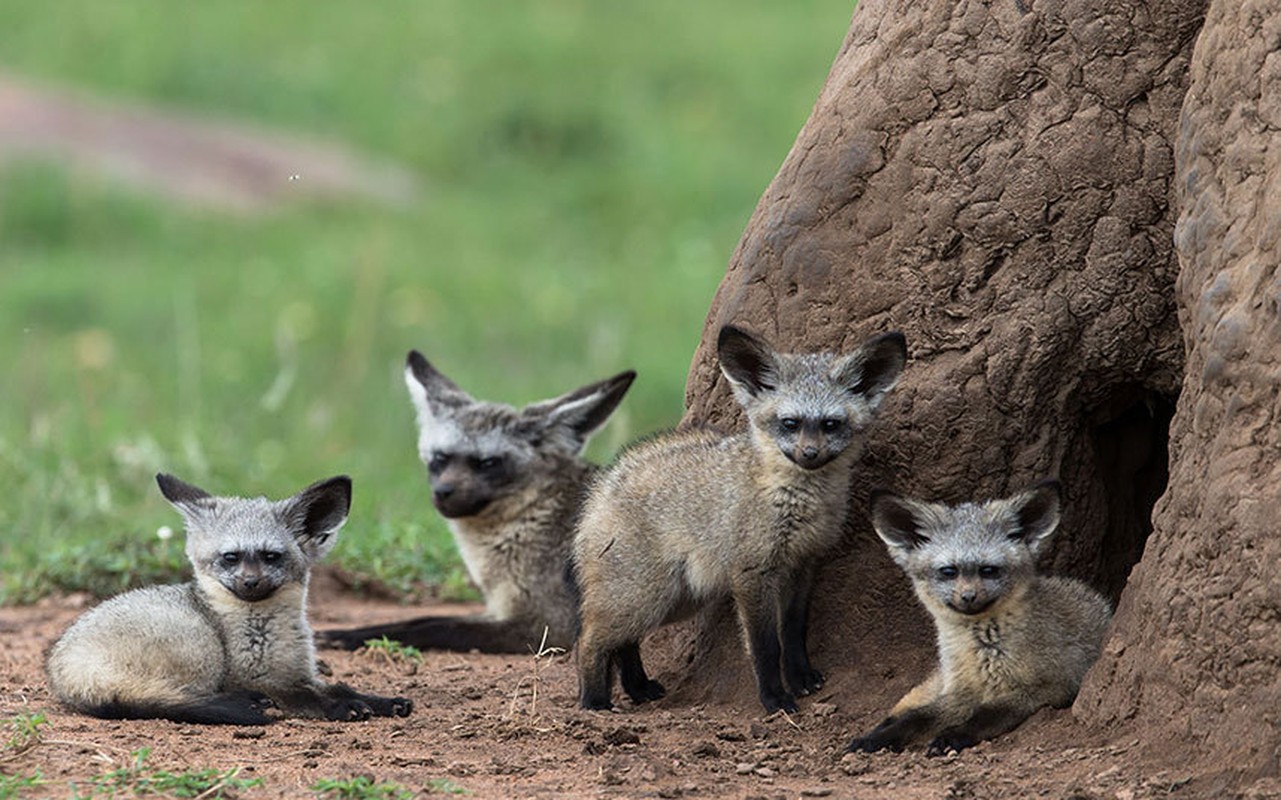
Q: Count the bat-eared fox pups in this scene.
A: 3